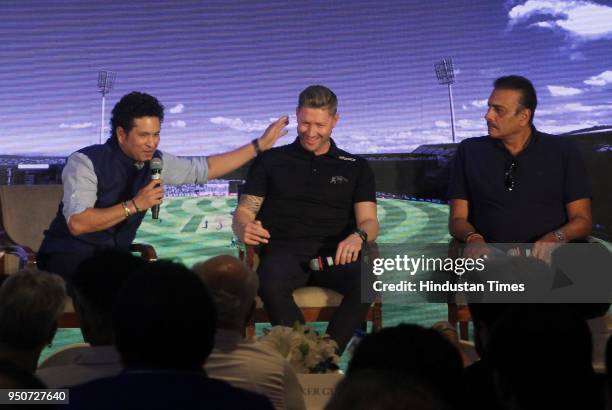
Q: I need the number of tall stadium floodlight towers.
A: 2